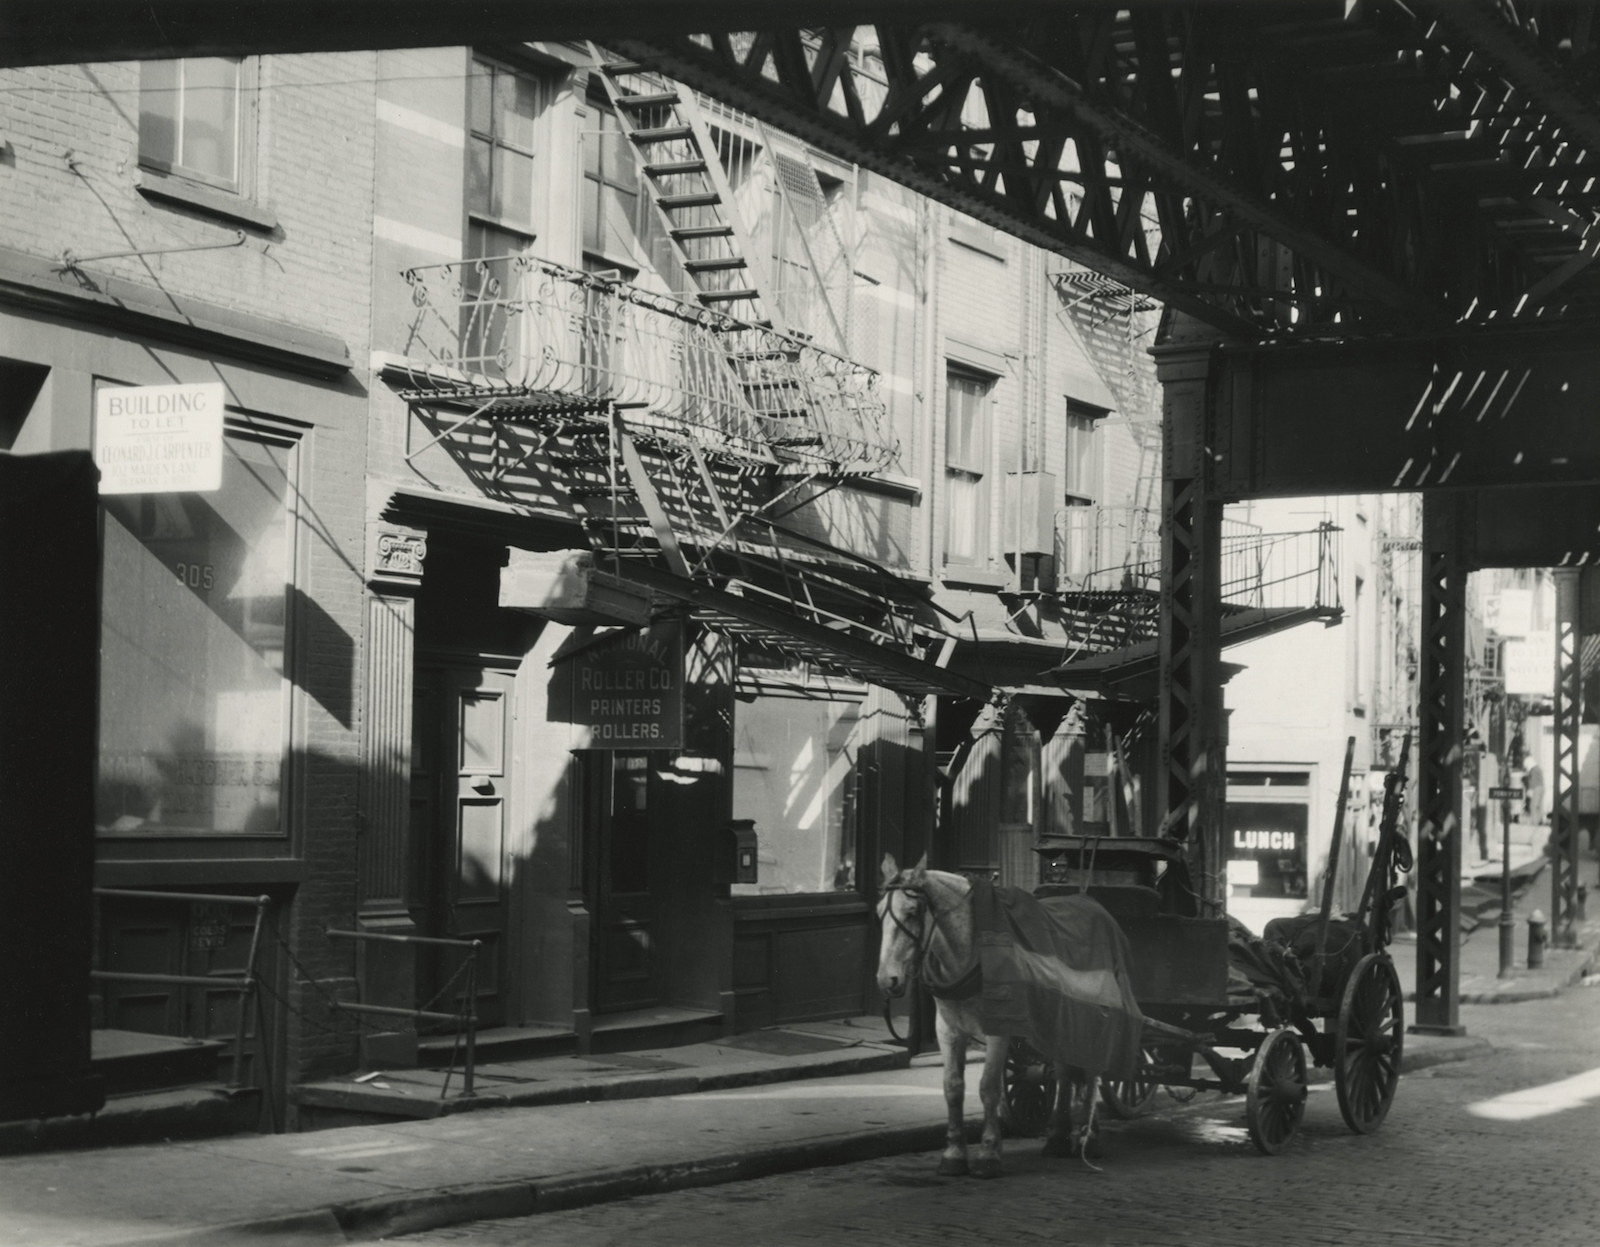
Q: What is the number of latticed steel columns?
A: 3